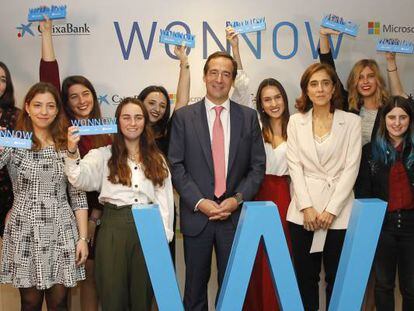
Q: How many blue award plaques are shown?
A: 7